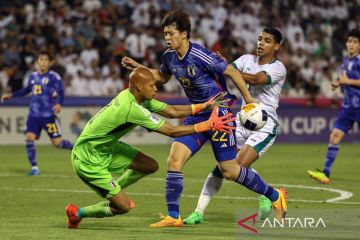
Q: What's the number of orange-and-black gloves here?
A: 2